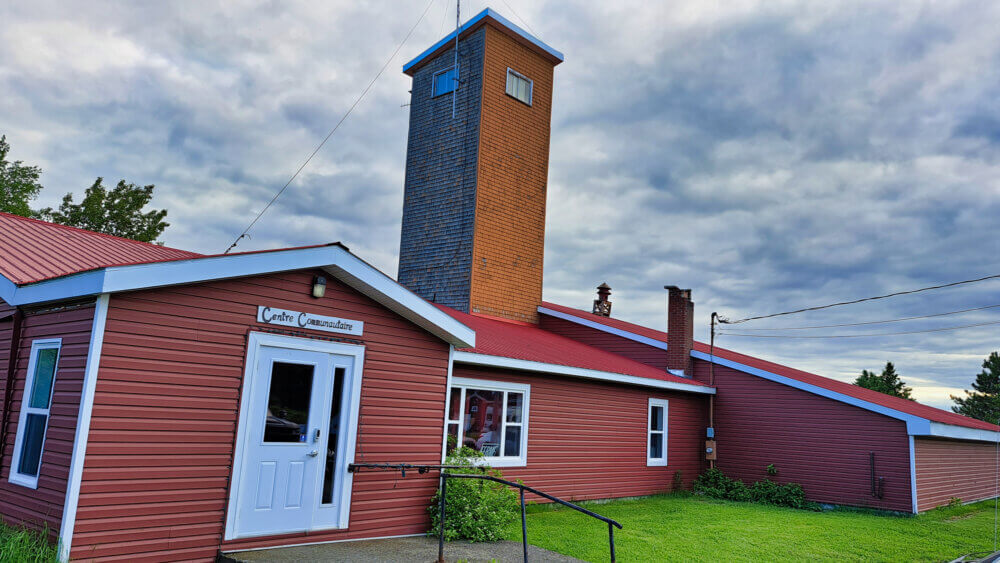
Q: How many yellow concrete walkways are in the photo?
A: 0